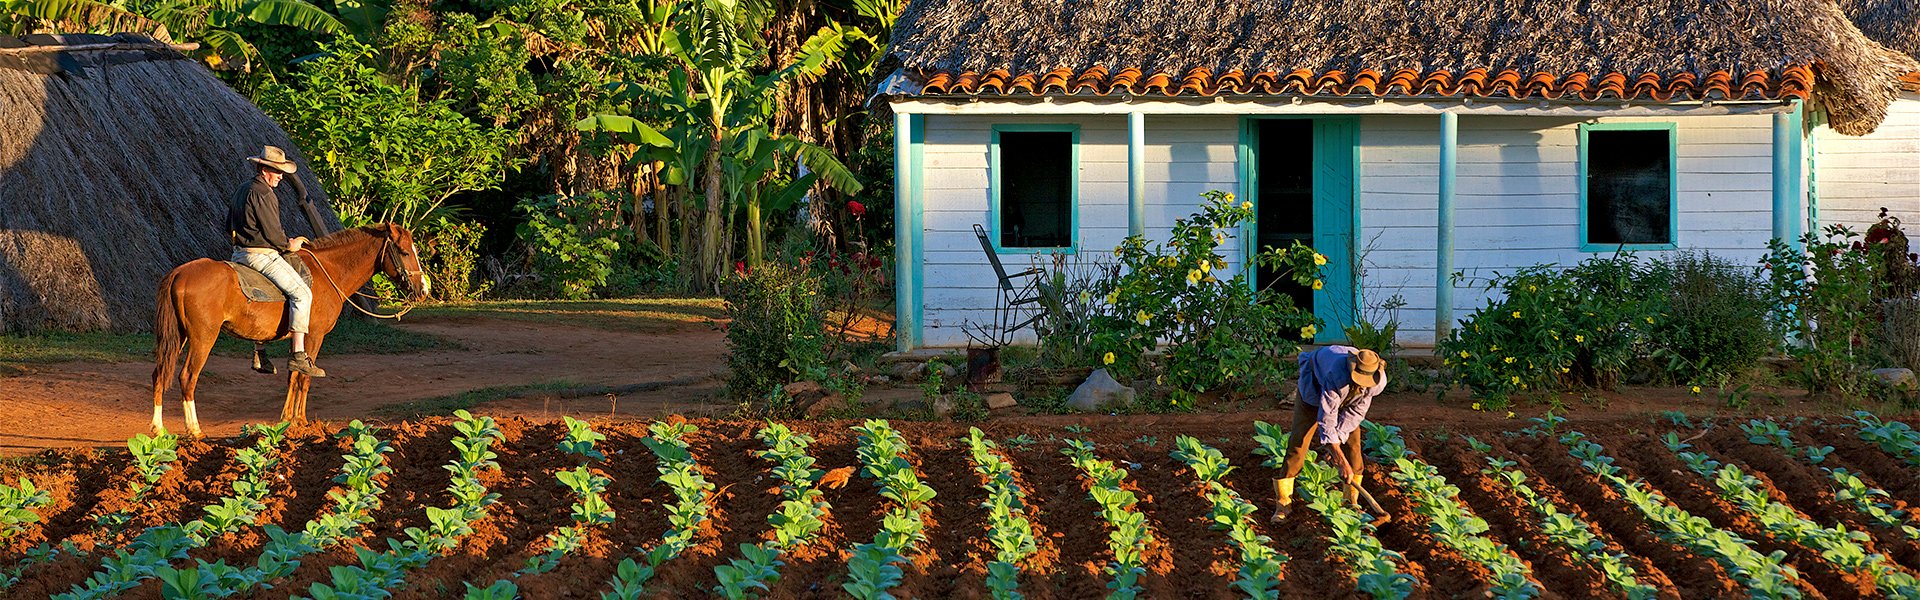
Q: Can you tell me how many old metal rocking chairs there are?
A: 1